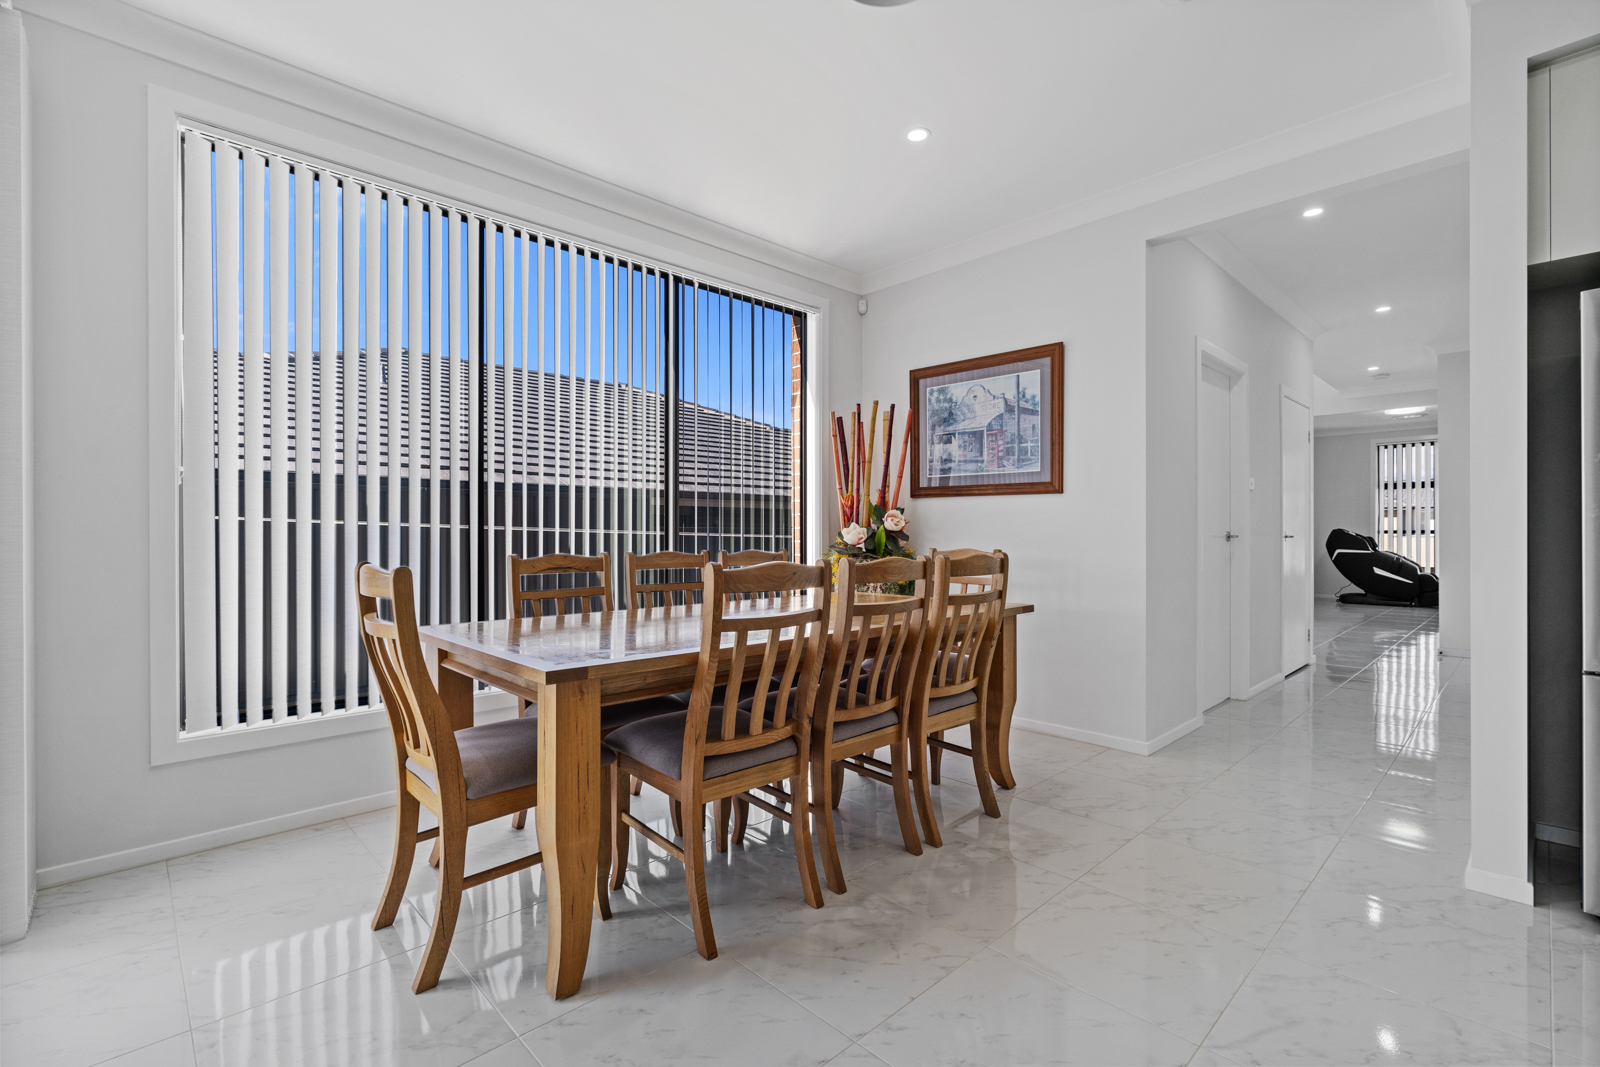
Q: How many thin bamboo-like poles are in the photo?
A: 9